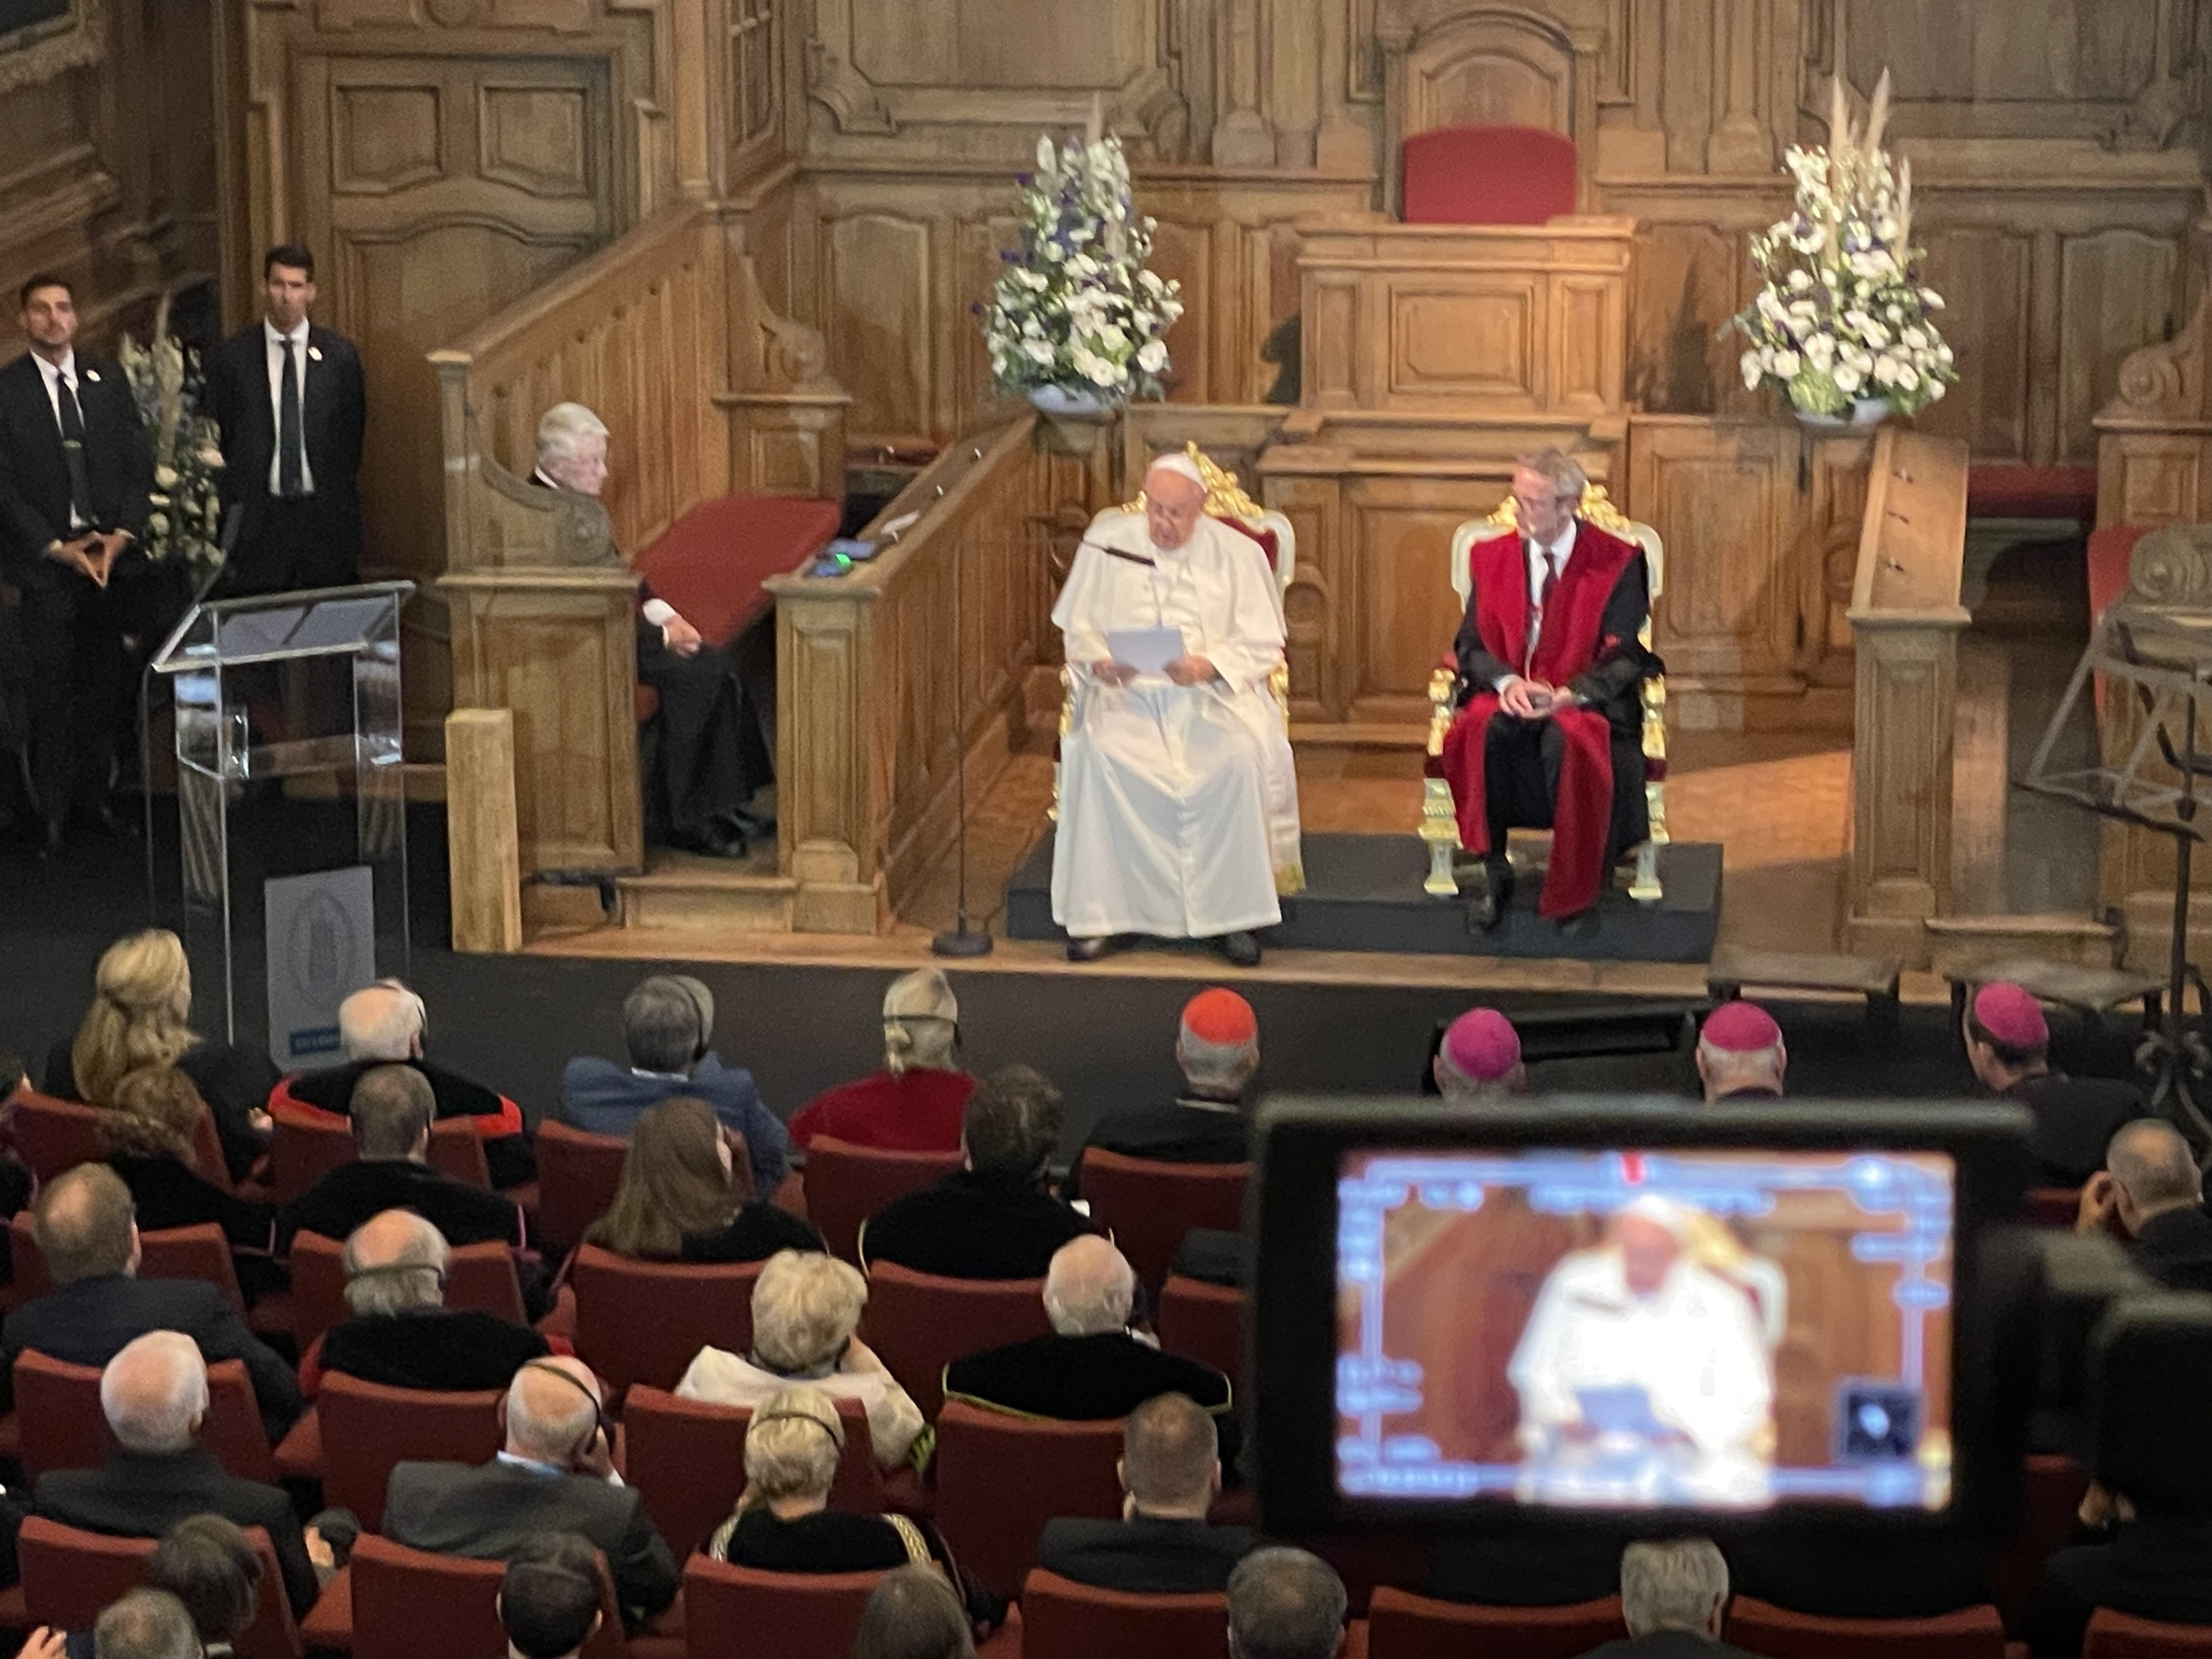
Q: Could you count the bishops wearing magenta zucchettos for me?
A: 3